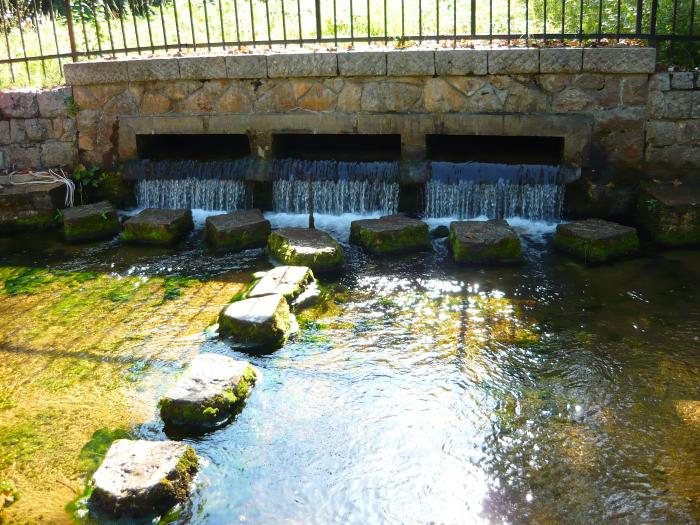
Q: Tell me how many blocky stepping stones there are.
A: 11